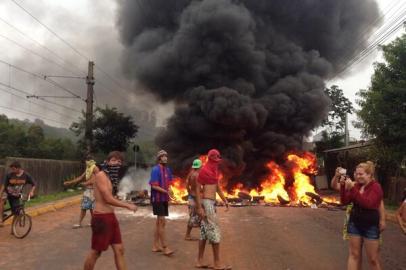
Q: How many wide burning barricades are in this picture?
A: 1